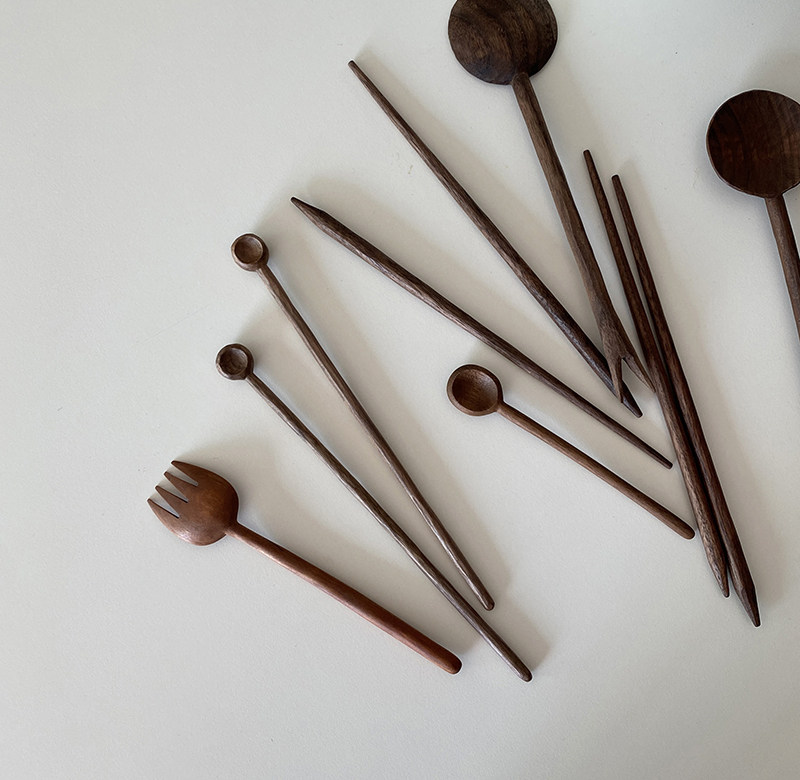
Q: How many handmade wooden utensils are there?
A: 10